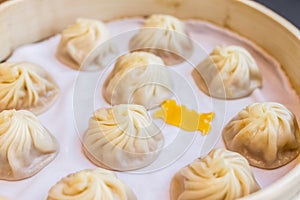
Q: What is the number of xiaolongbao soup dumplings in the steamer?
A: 10